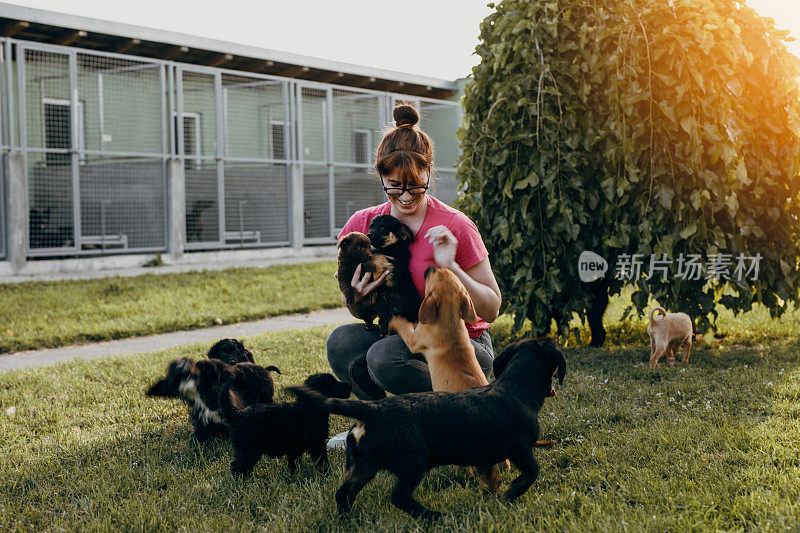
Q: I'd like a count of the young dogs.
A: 8